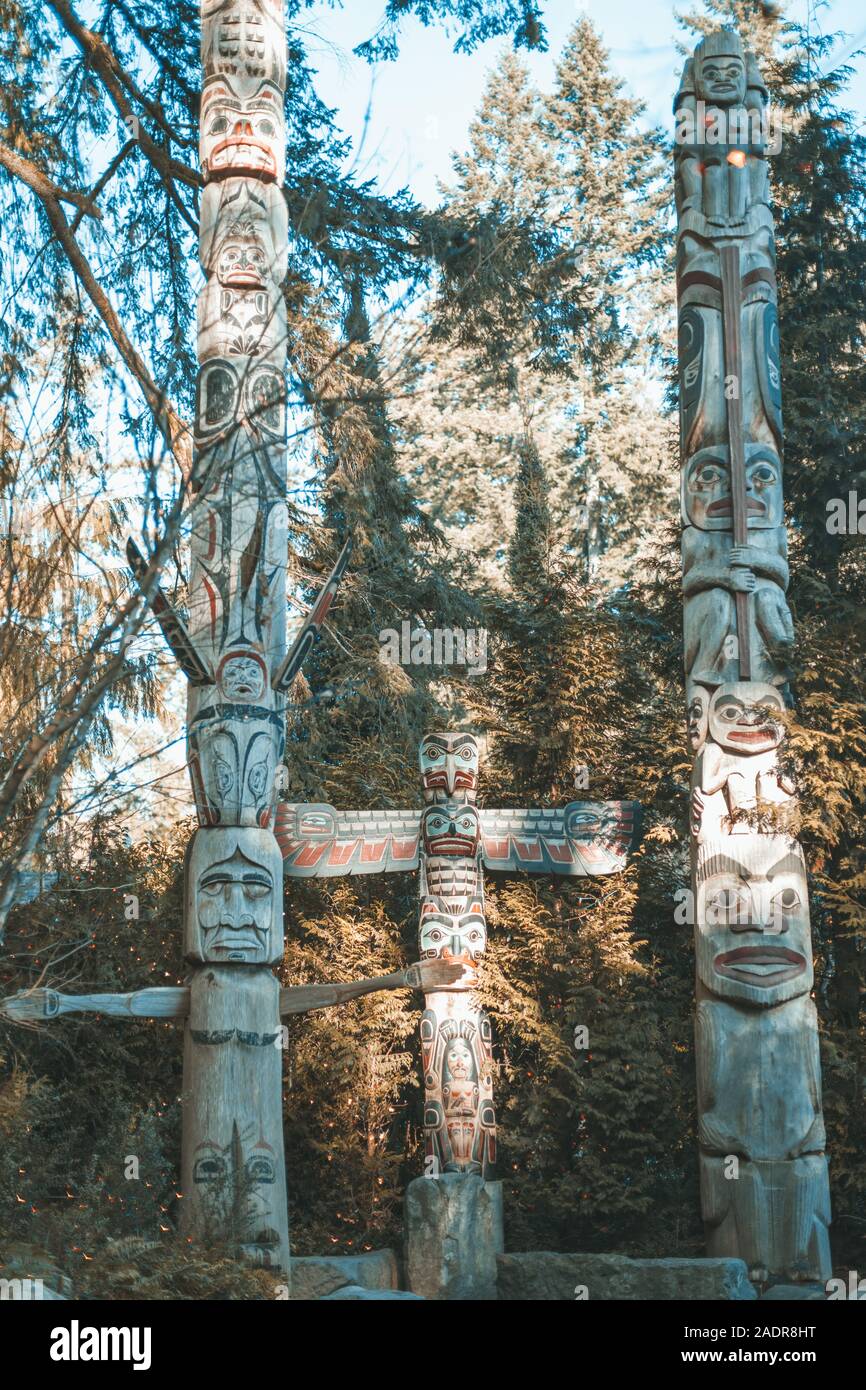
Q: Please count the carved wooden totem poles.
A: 3